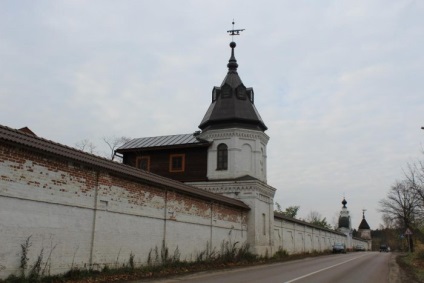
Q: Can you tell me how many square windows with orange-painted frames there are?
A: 2